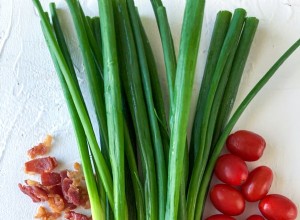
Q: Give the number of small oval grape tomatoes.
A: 7